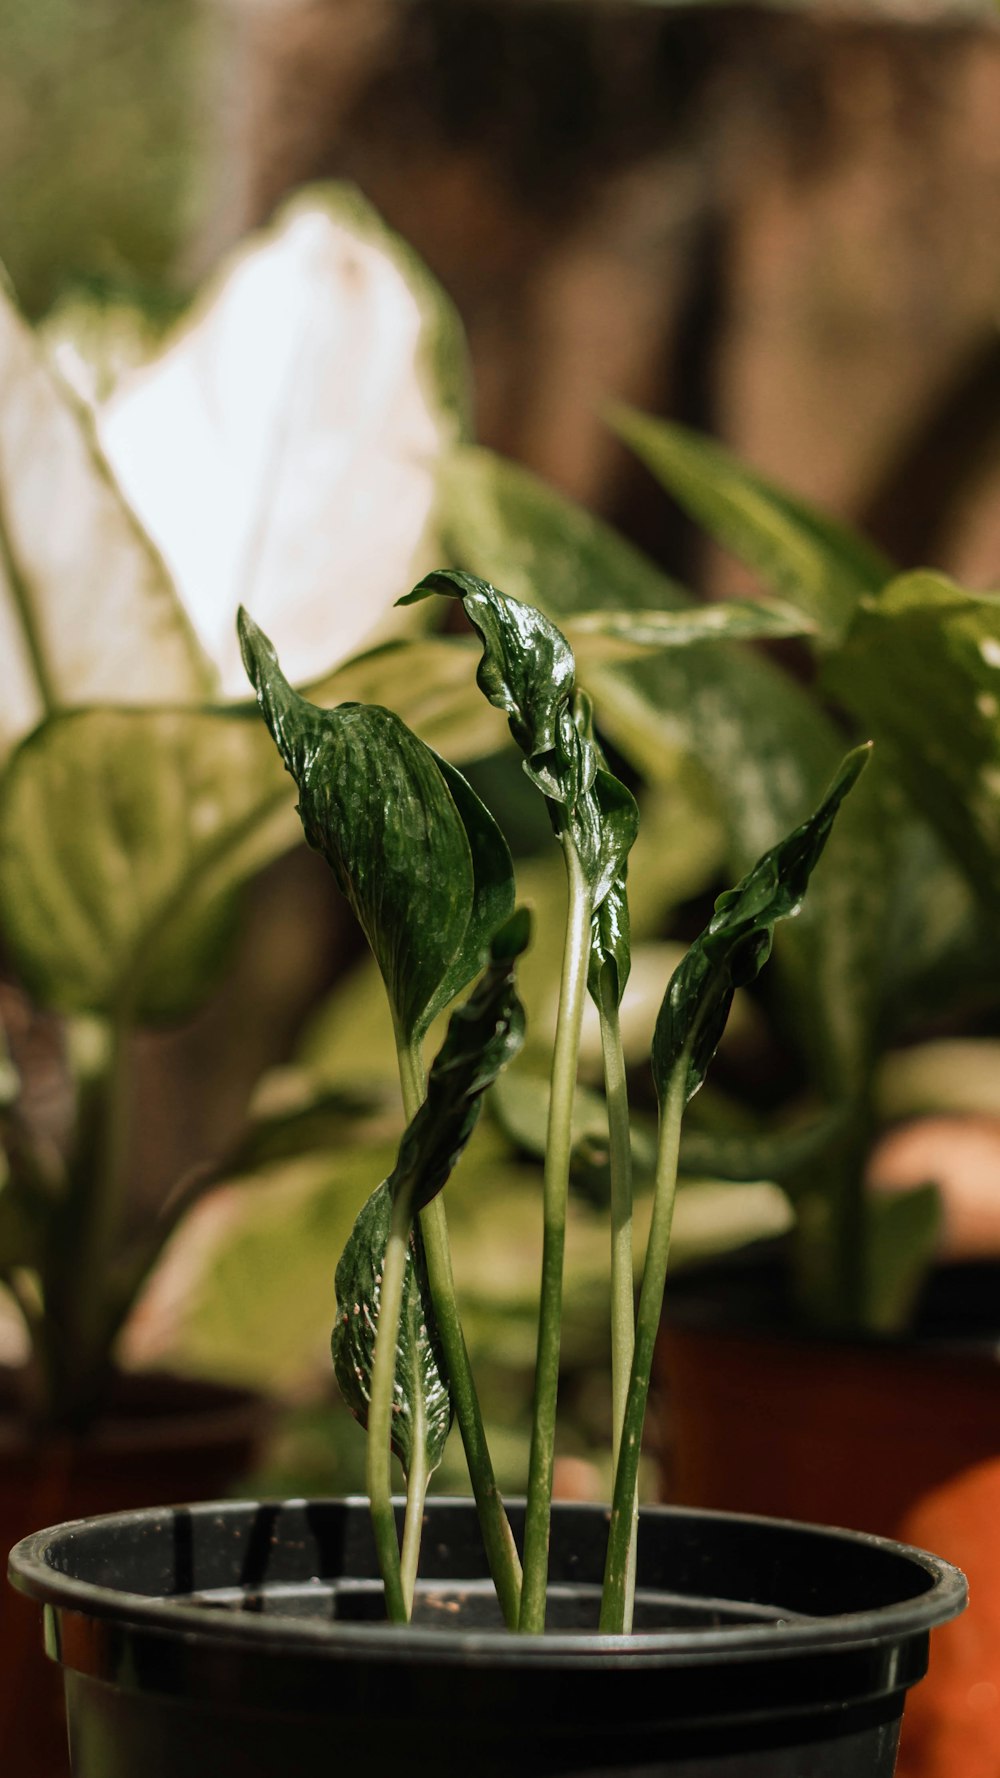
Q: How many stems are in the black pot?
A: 6